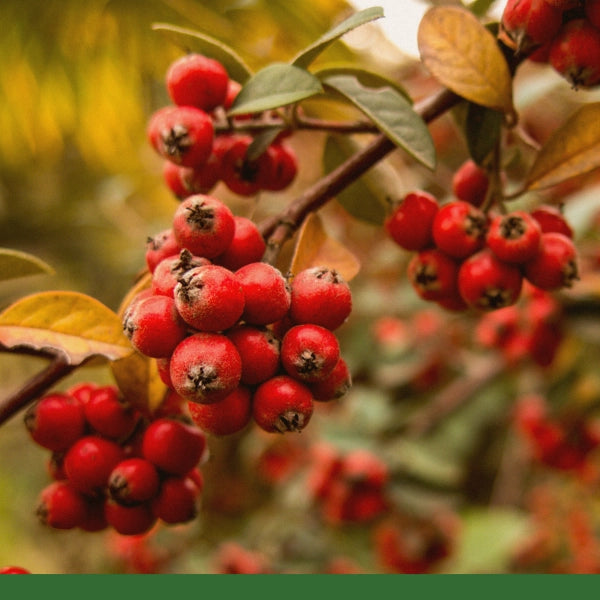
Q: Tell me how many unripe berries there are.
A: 0